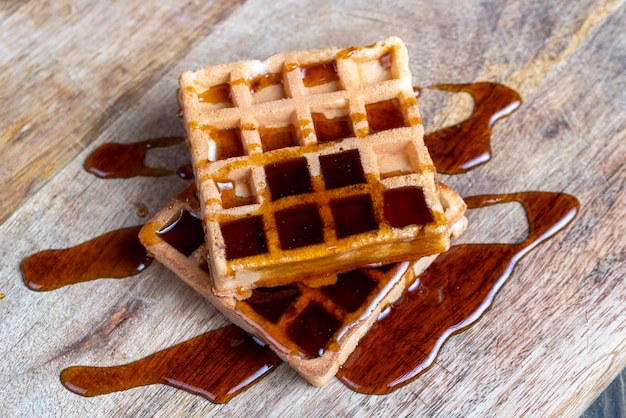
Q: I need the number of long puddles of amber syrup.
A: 5